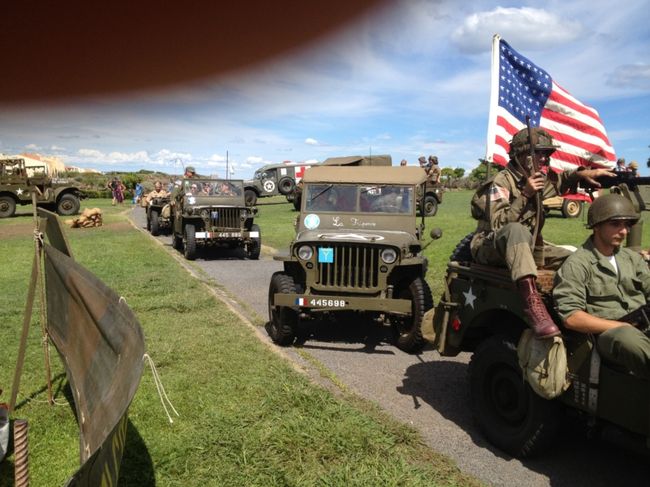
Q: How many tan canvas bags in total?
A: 1